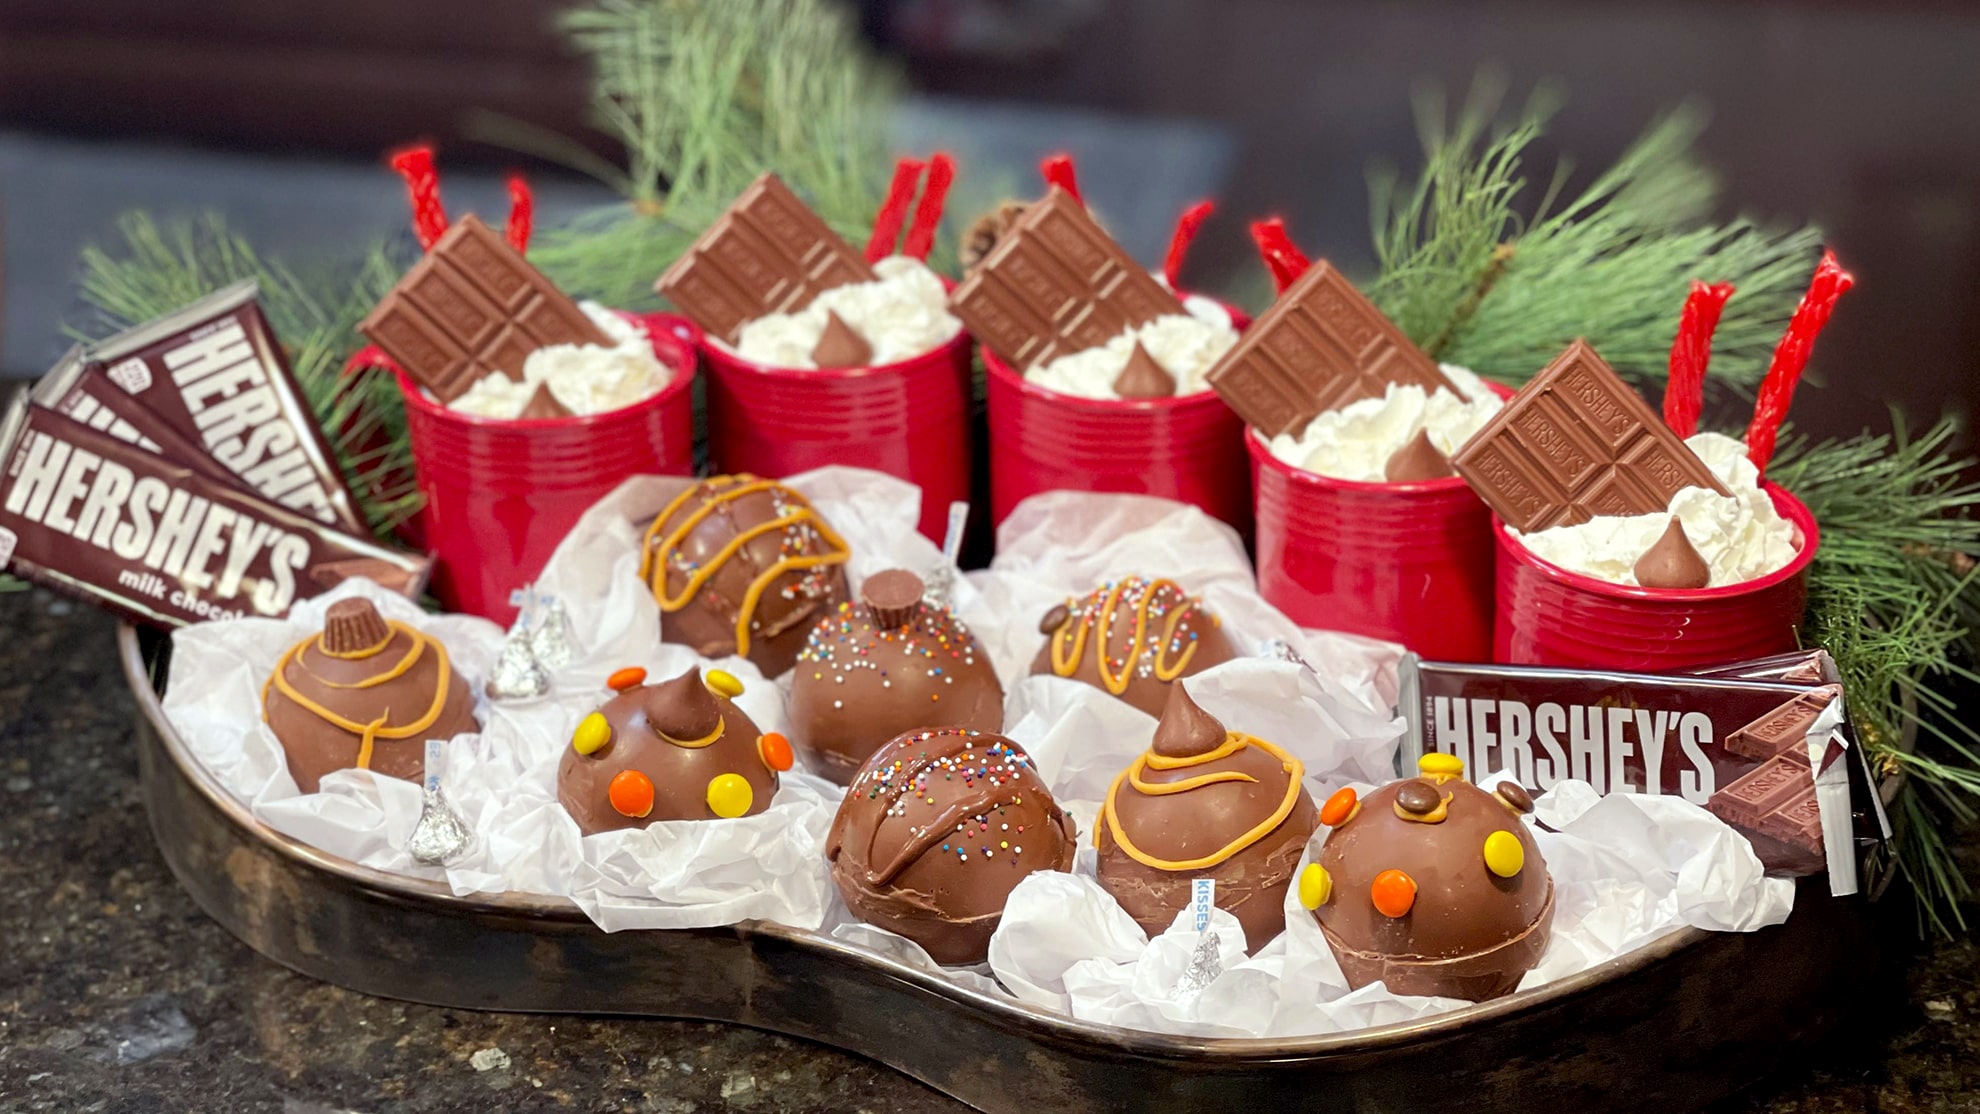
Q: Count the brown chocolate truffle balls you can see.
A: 8